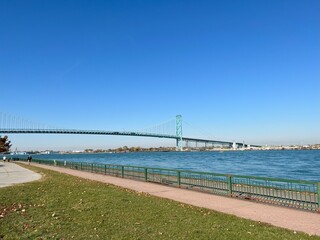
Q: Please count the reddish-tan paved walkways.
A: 1